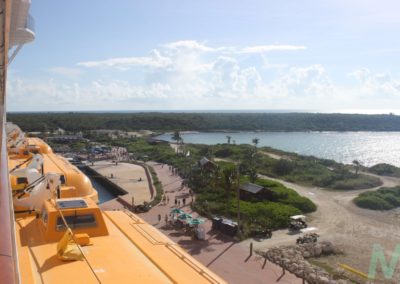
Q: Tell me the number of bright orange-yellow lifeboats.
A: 3